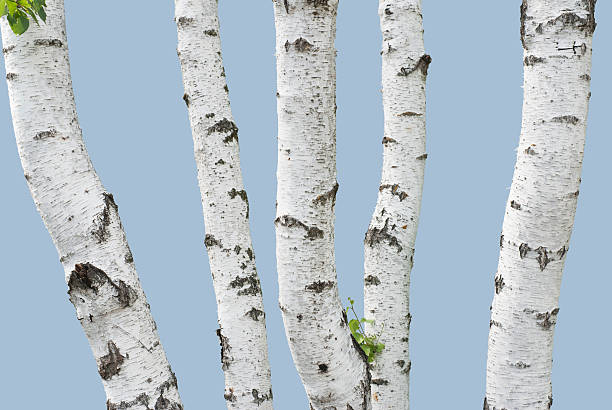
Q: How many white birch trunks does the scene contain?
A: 5